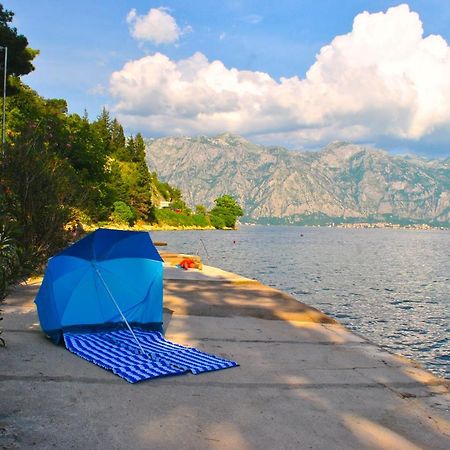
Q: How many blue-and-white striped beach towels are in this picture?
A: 2